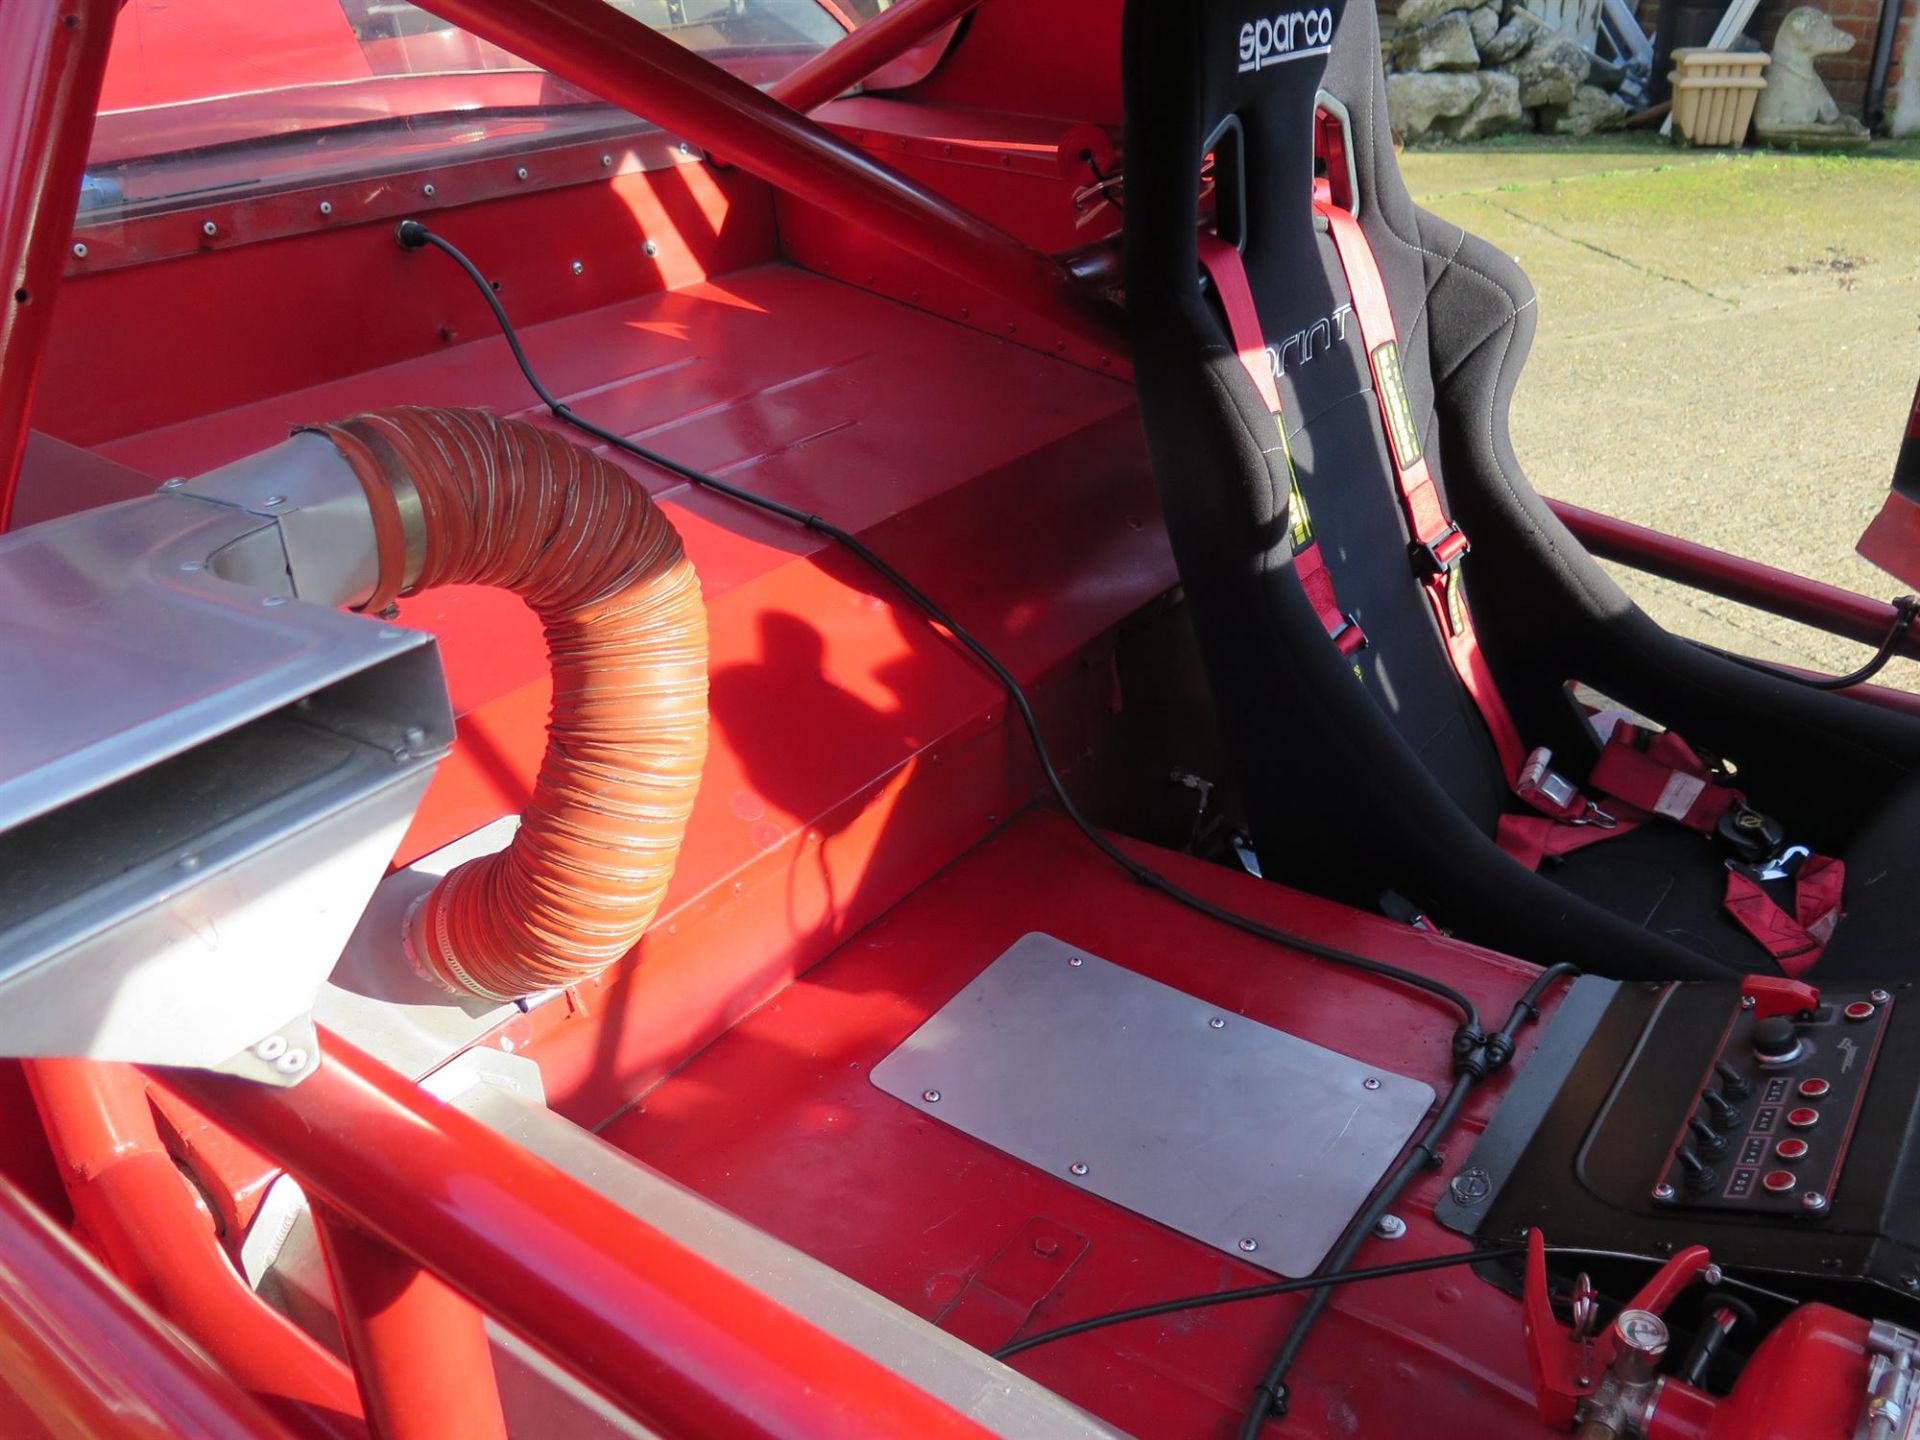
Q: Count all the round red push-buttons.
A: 5